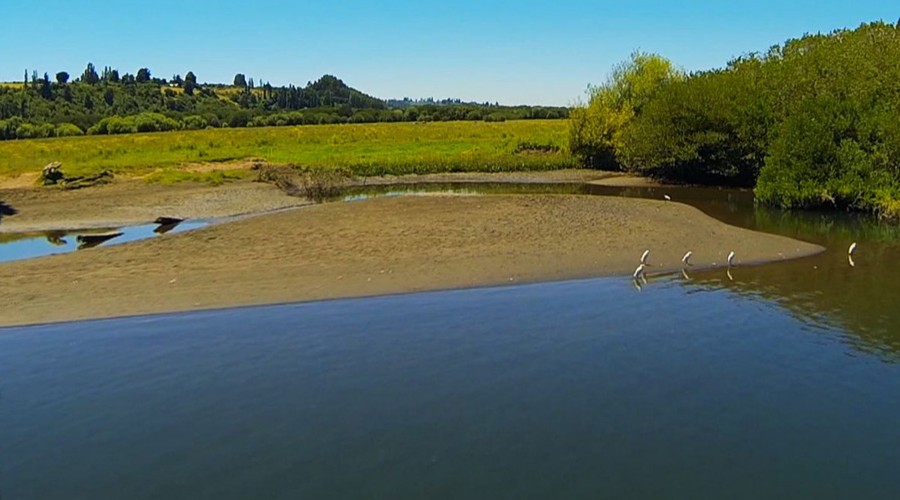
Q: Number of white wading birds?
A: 6